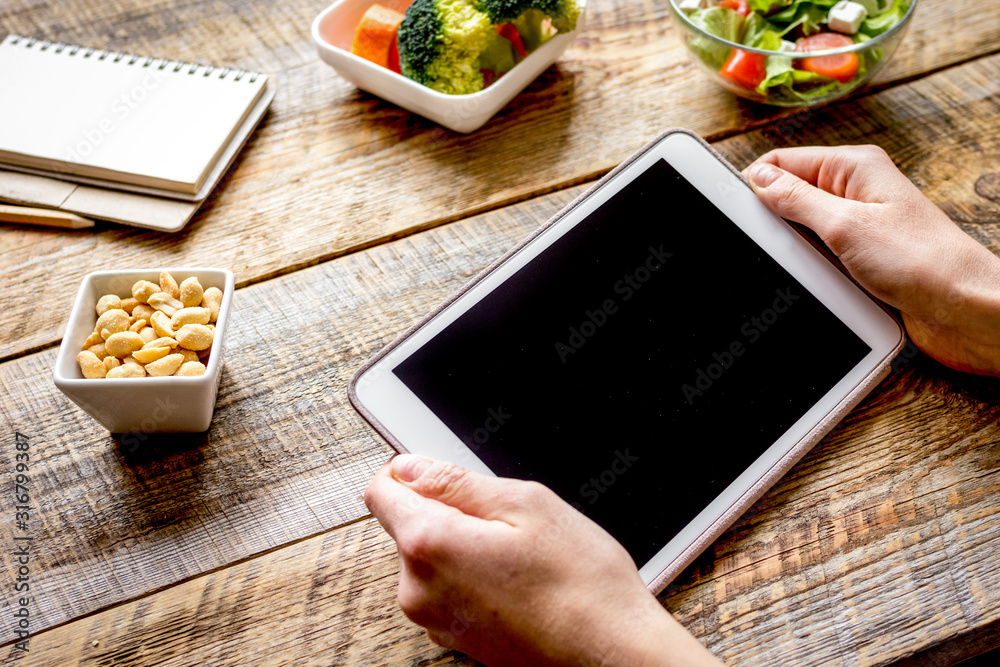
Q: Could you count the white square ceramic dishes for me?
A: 2